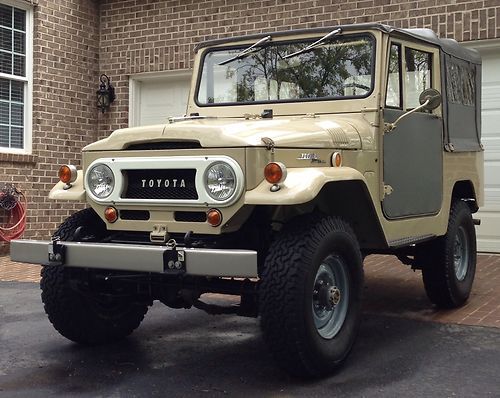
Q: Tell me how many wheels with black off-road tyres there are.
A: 3